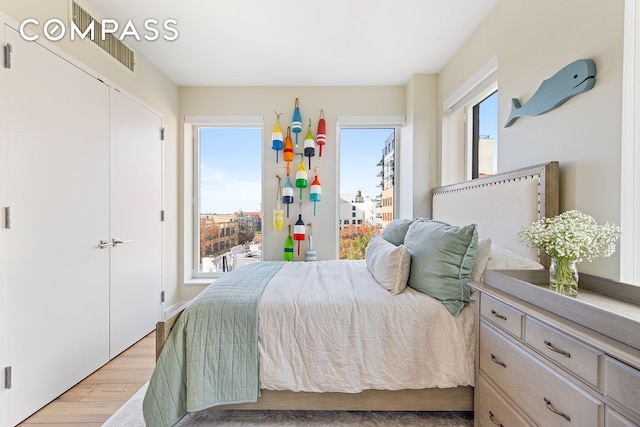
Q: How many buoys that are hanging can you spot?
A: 12